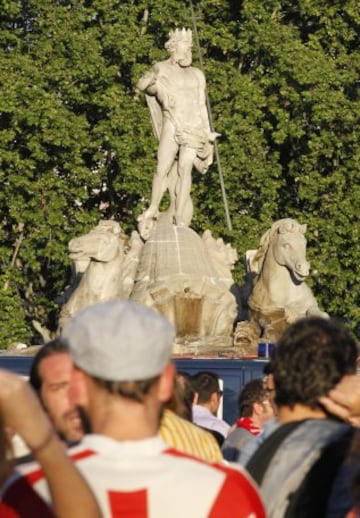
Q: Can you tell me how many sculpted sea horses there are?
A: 2